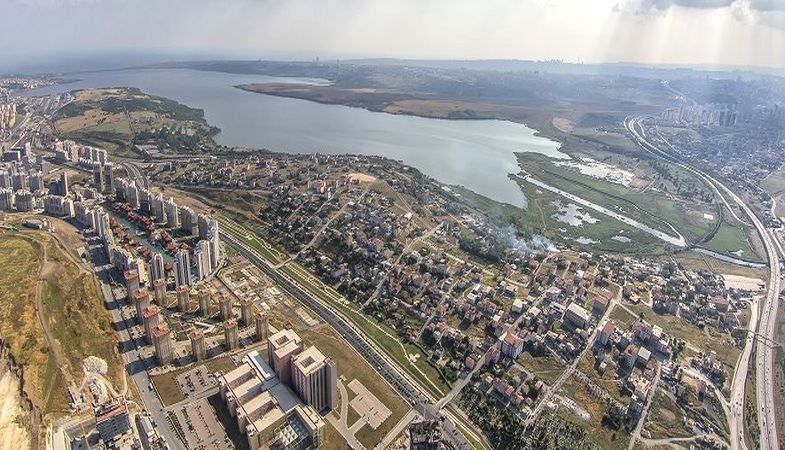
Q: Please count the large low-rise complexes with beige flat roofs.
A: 1